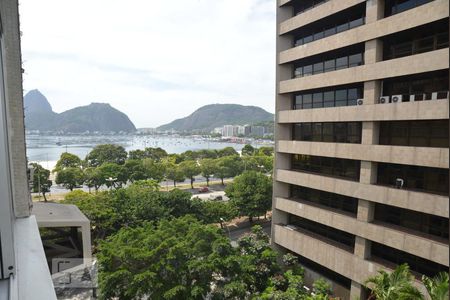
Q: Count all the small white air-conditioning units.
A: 3